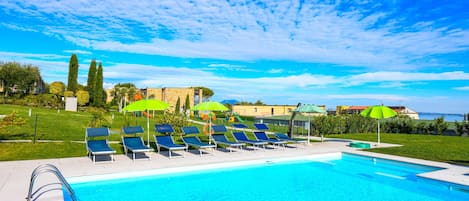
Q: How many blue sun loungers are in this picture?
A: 8